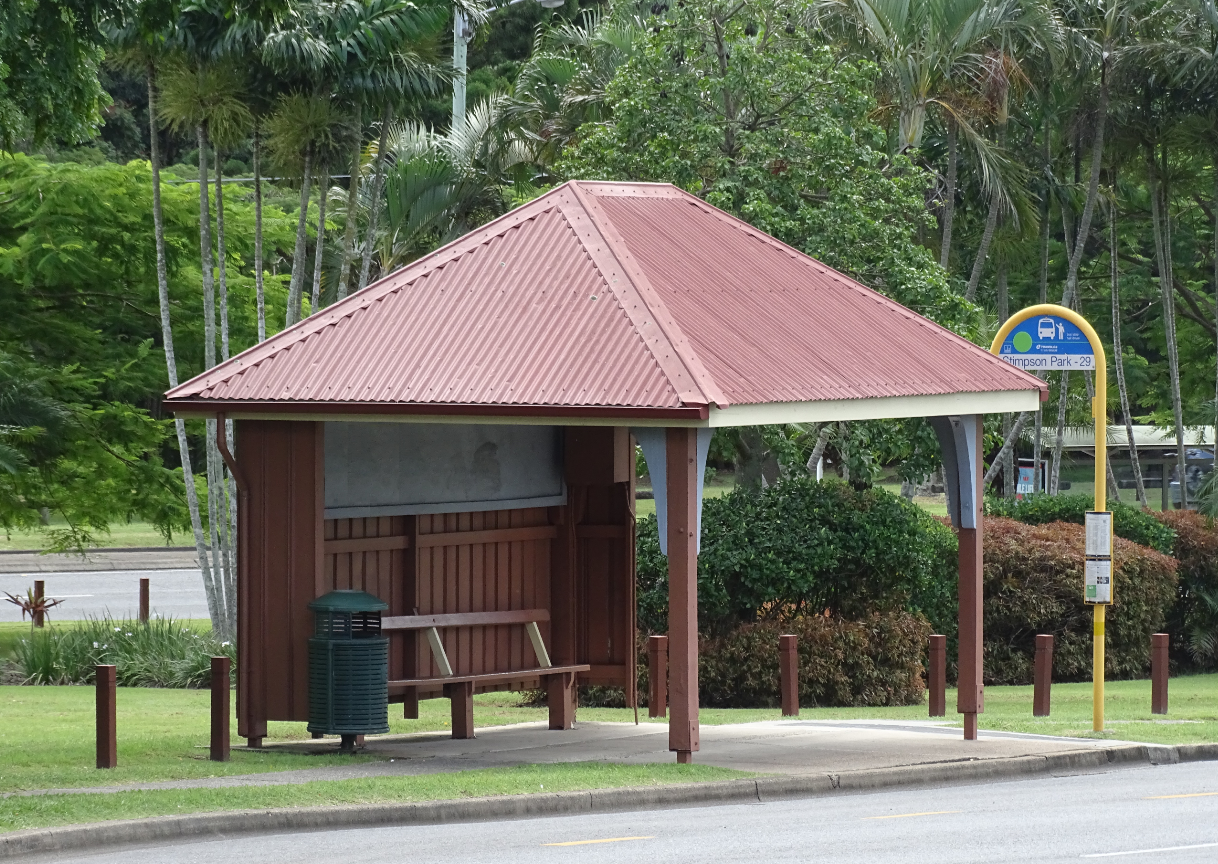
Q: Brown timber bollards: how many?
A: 9